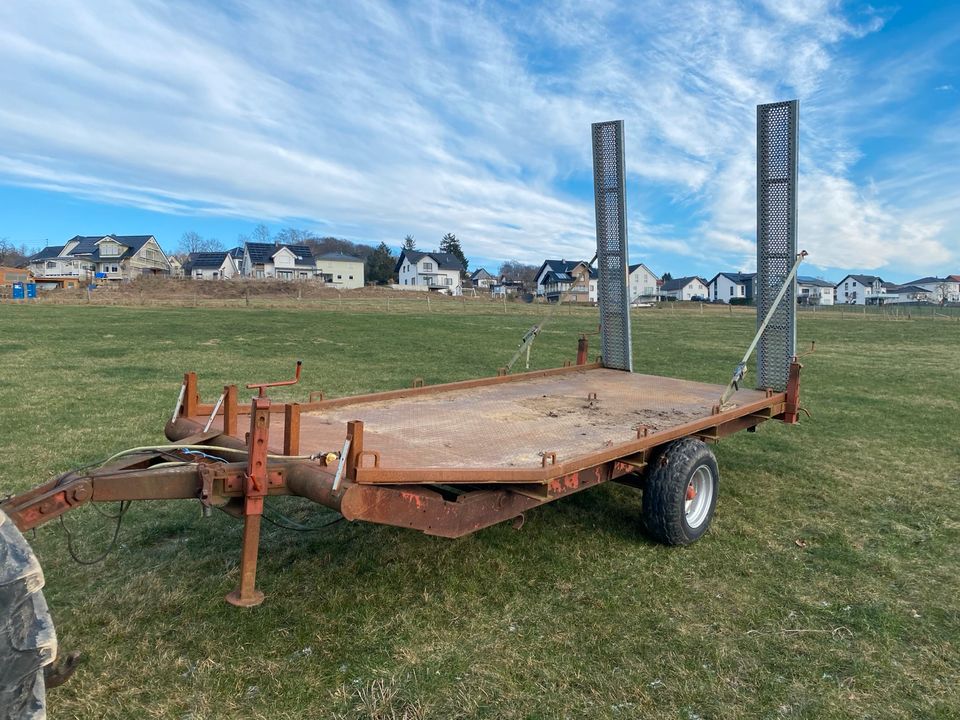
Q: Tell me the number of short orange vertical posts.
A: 4